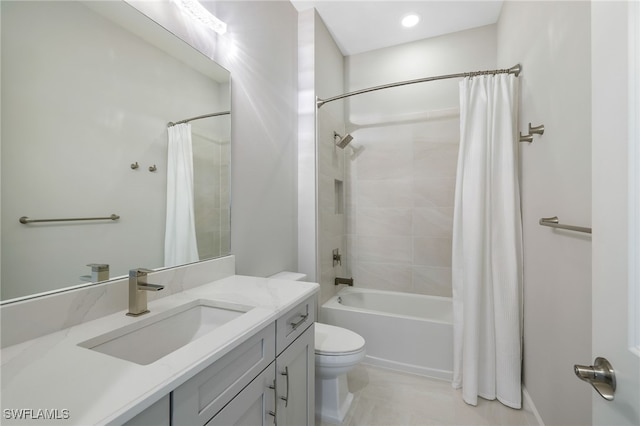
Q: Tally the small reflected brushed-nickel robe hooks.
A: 2